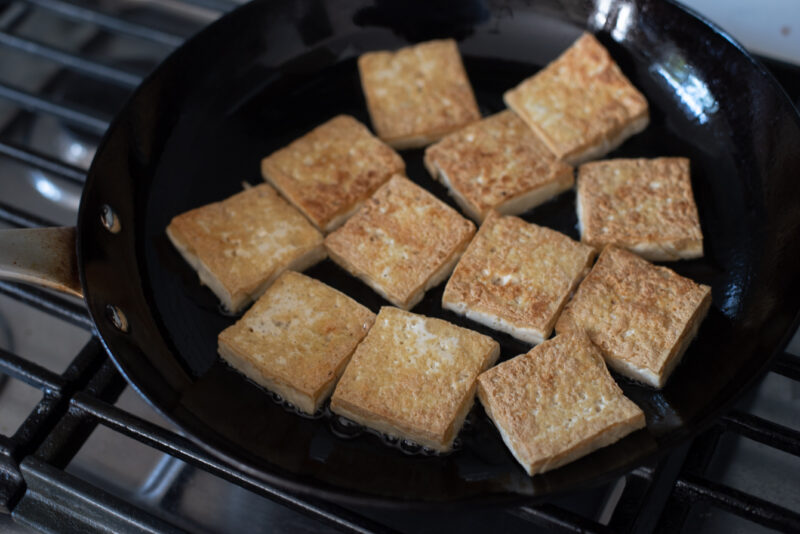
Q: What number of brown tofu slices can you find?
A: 12